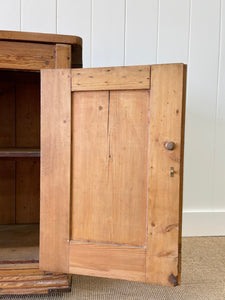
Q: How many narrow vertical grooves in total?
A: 7